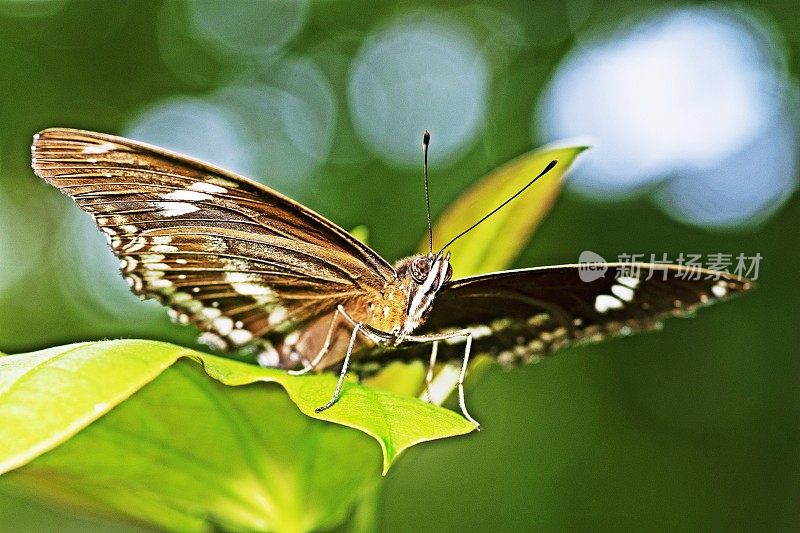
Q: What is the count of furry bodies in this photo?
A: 1